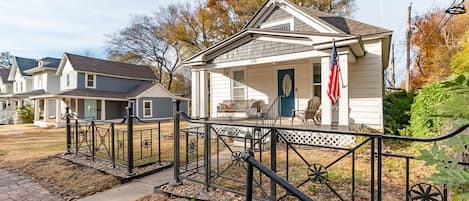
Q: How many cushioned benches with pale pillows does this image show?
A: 1